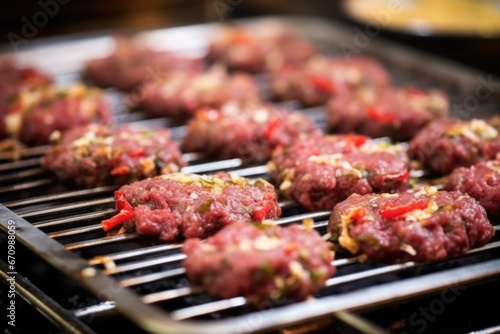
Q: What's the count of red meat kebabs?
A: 15